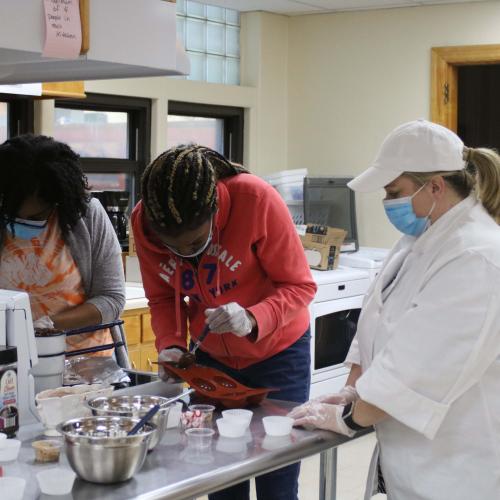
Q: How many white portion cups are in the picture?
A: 7